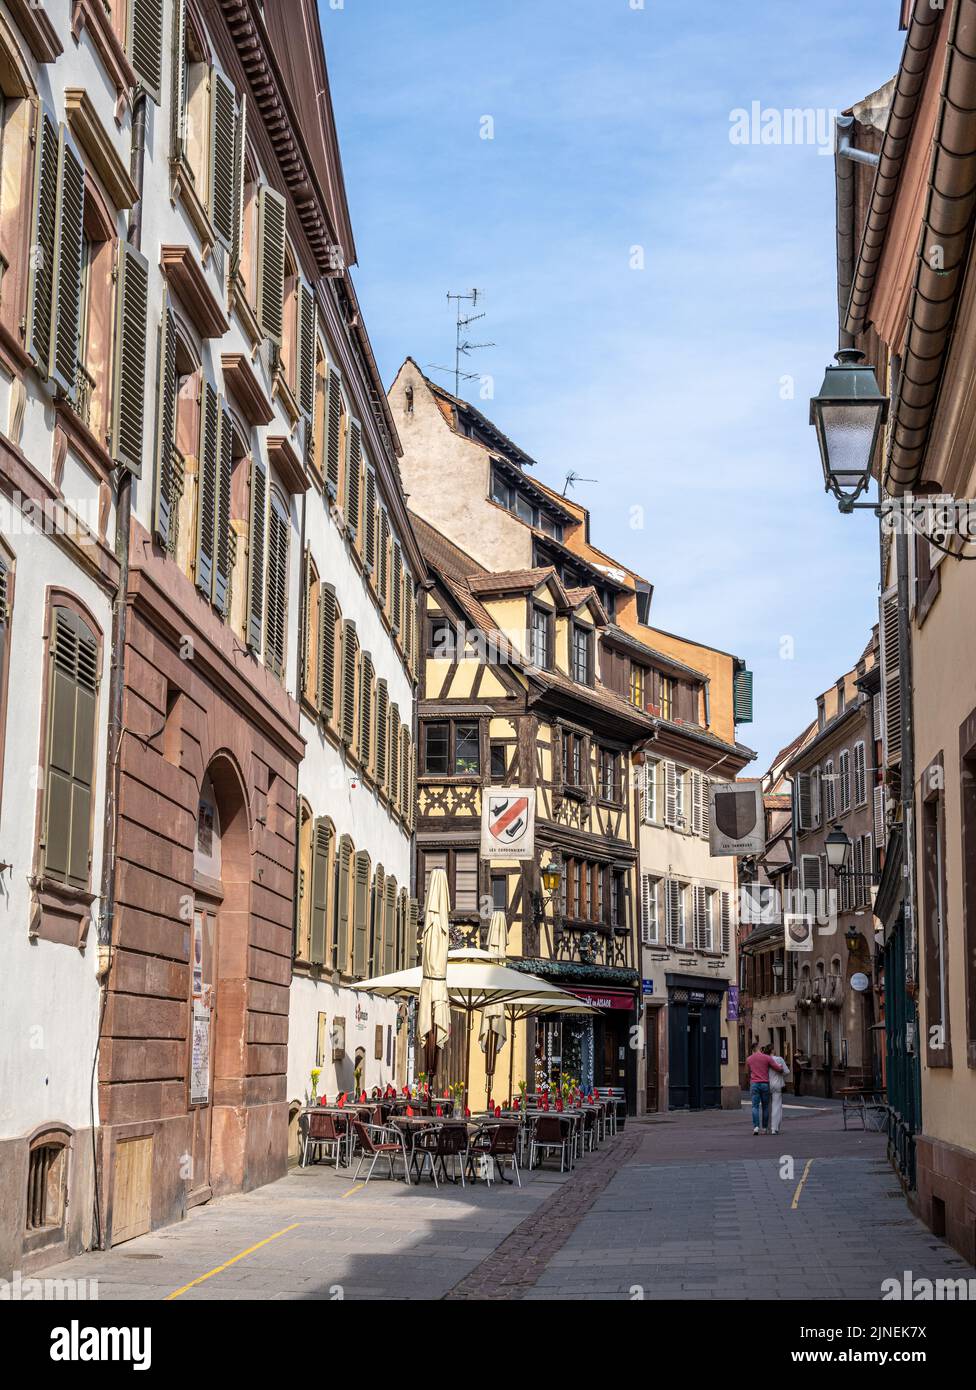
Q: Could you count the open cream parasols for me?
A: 2